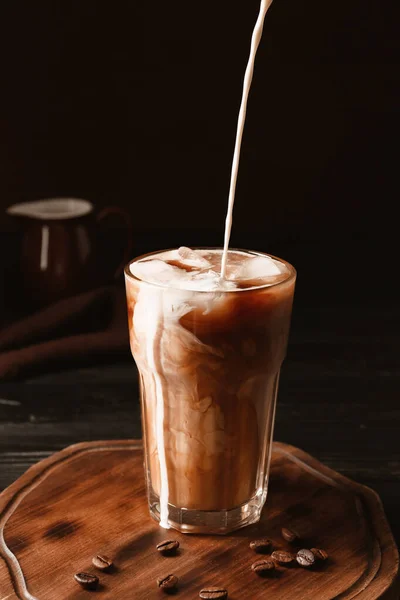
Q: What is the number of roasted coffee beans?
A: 11